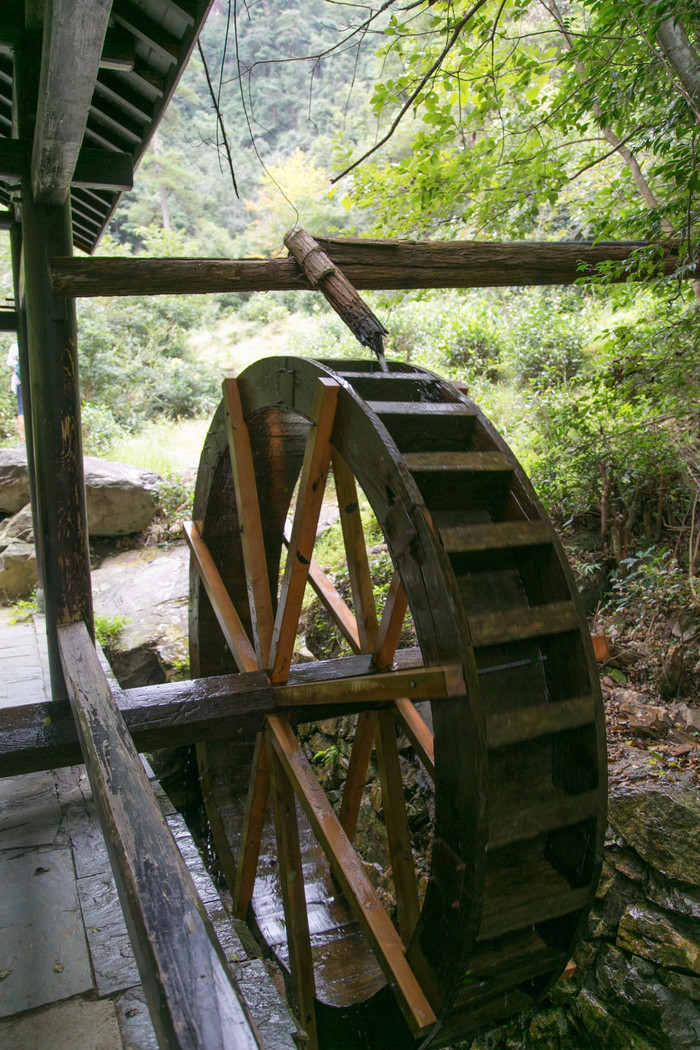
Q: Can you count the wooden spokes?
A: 13